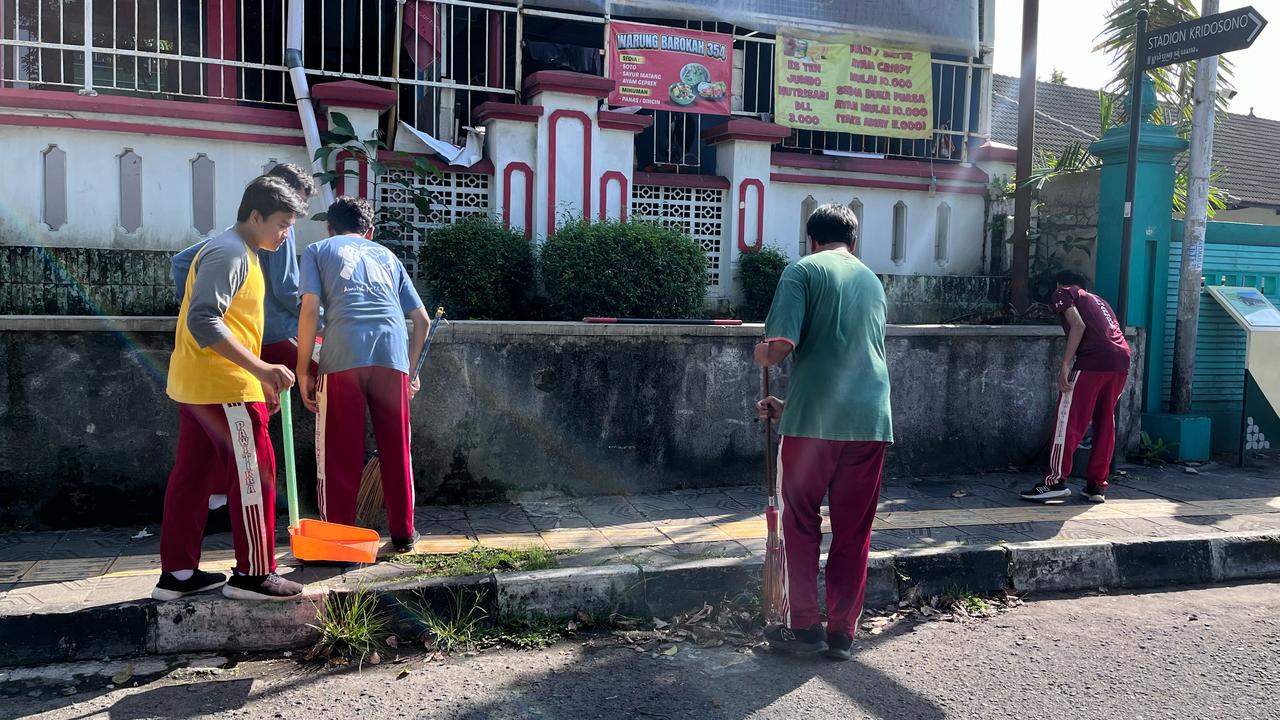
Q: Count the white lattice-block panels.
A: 2